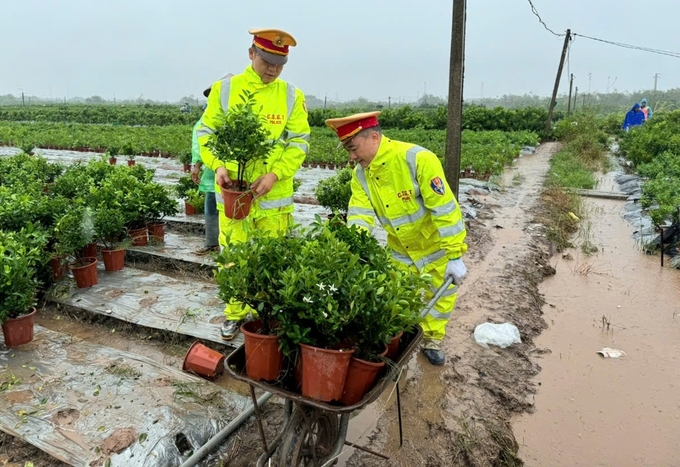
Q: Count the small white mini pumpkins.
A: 0